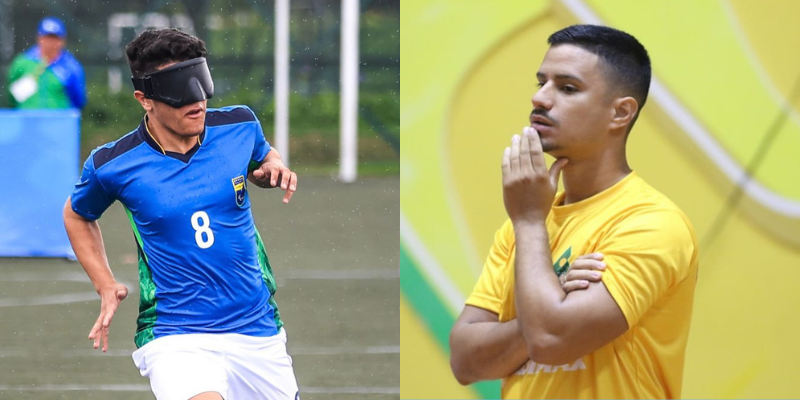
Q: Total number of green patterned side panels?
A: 2